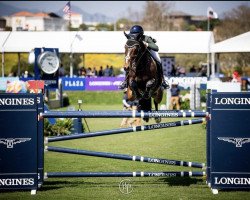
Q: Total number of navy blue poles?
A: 4